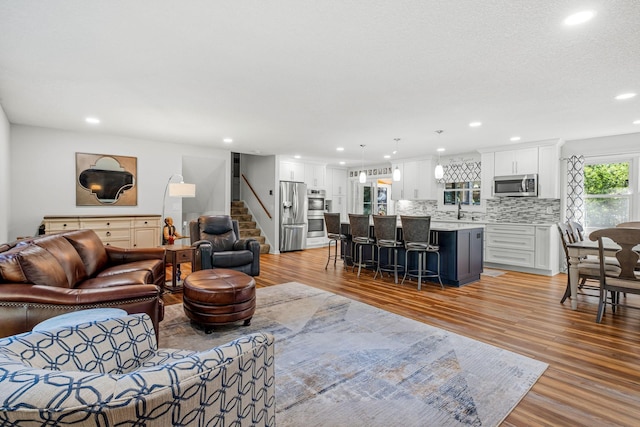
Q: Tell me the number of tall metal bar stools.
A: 4